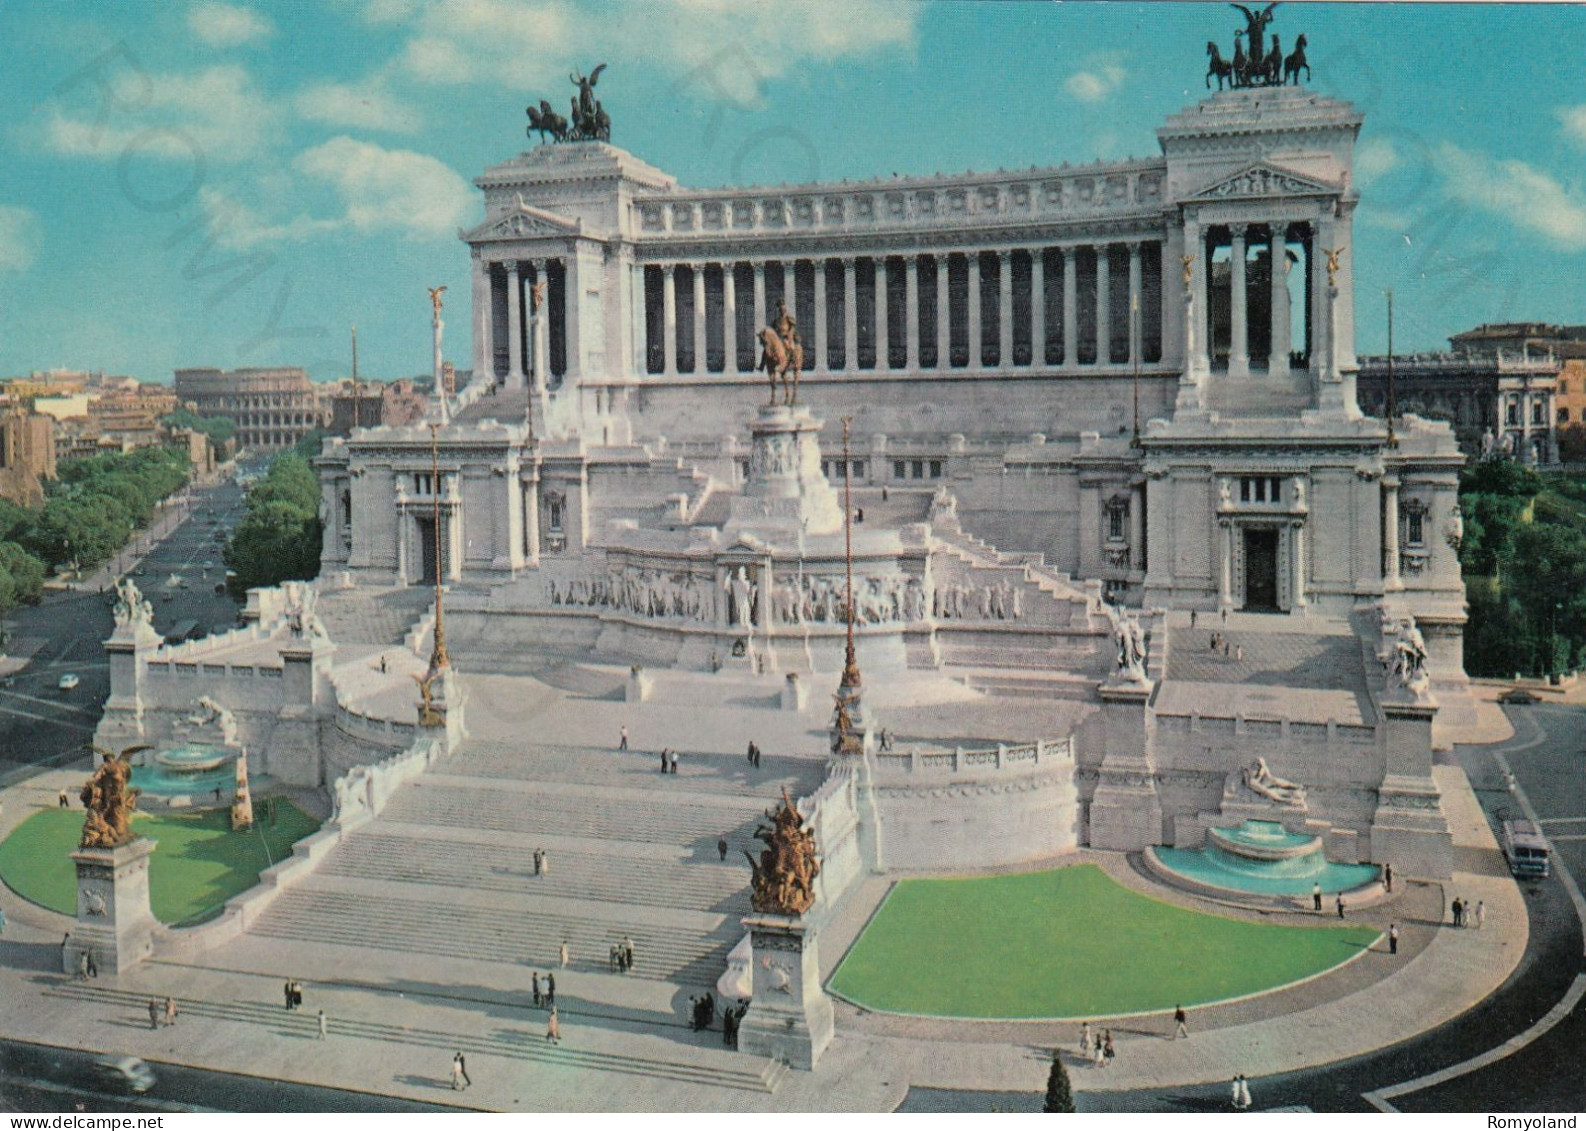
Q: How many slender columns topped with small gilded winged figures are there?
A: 4